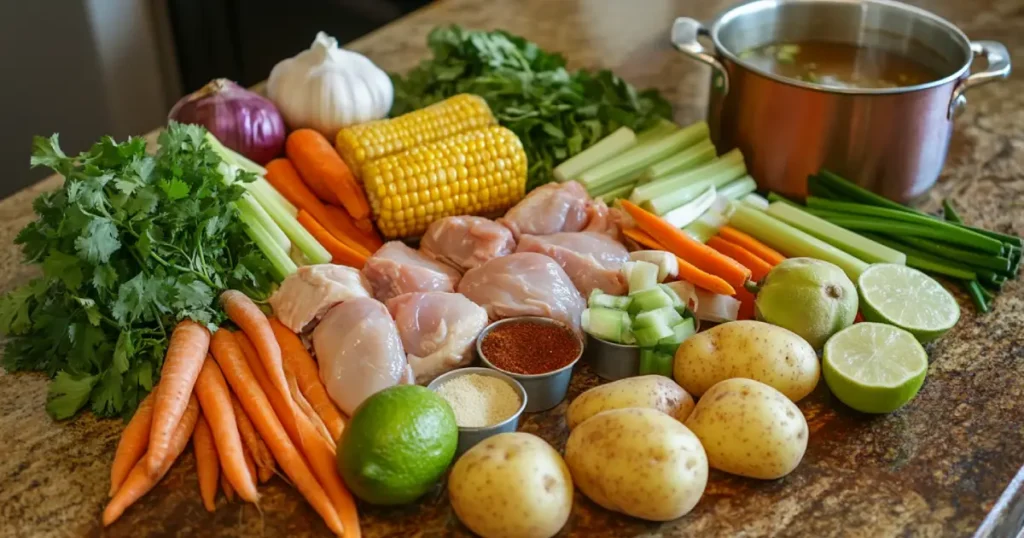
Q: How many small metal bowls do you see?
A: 3